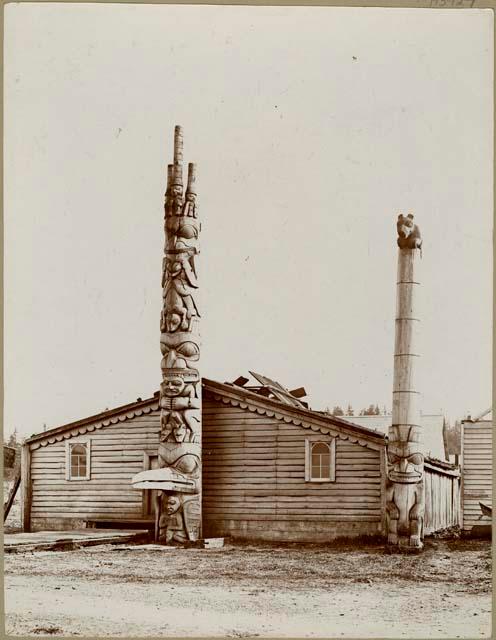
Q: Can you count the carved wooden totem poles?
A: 2